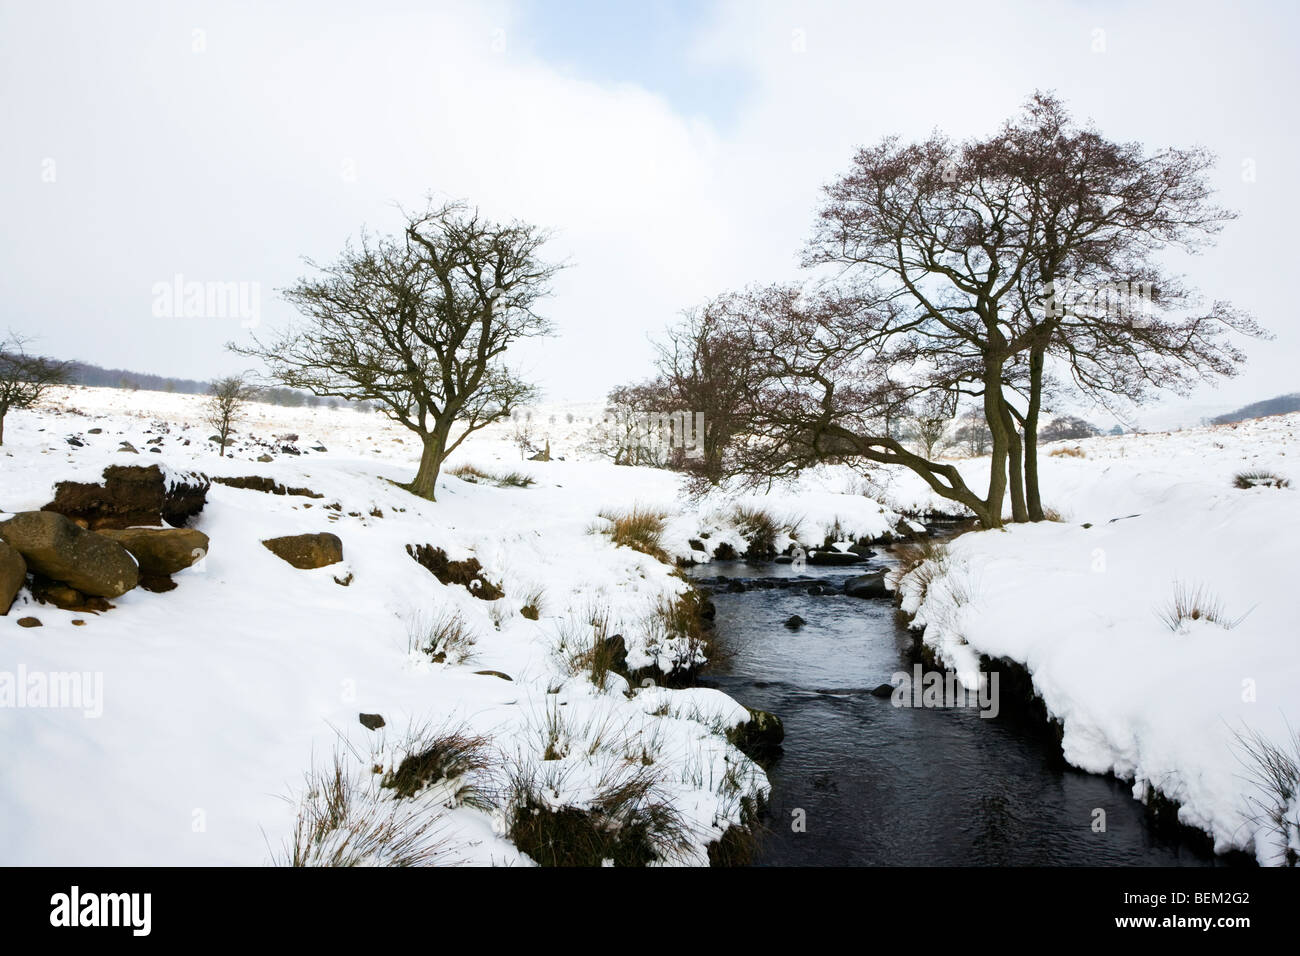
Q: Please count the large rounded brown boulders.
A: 4